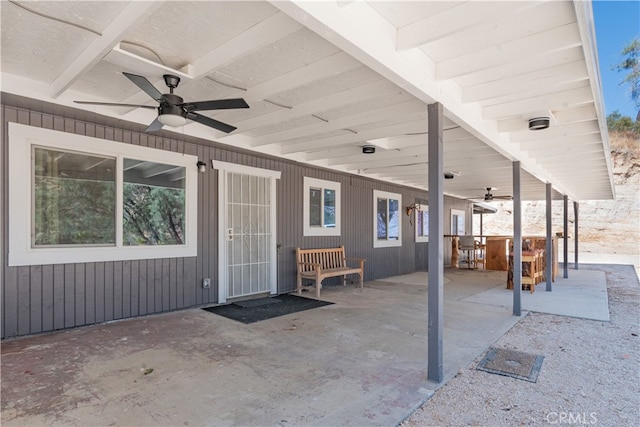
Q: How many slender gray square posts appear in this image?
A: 5